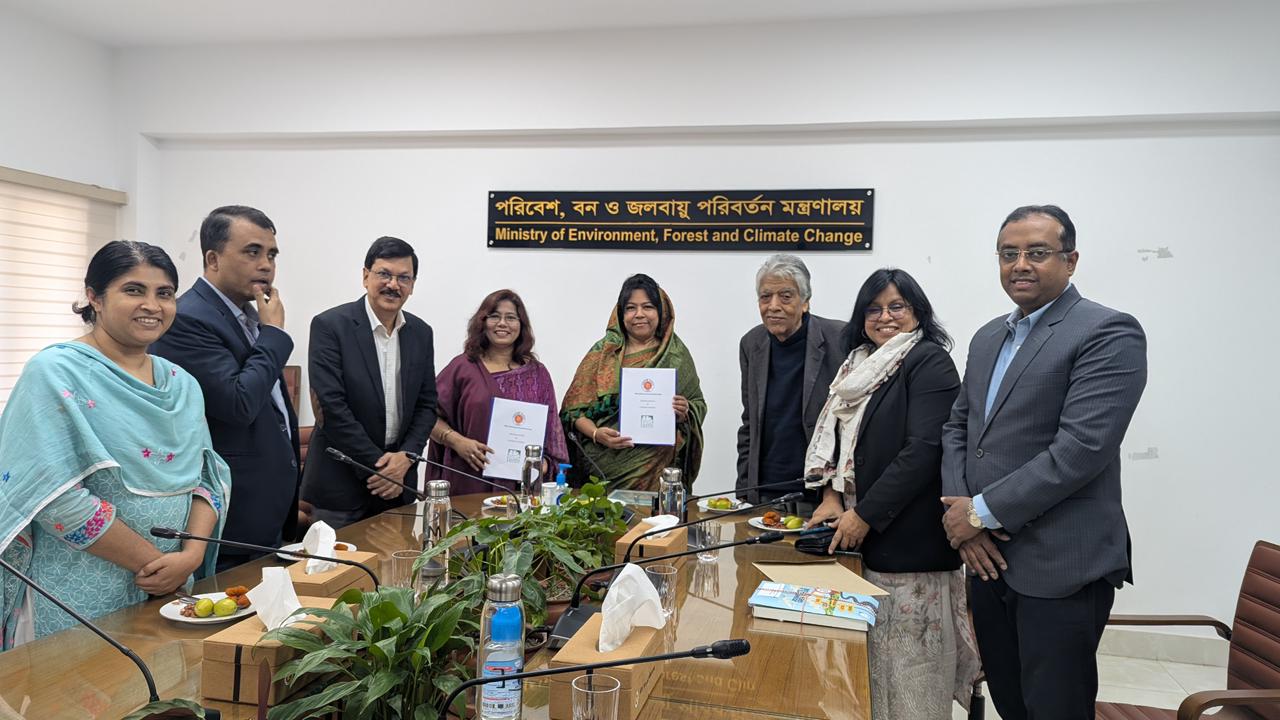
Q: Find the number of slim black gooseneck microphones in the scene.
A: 9